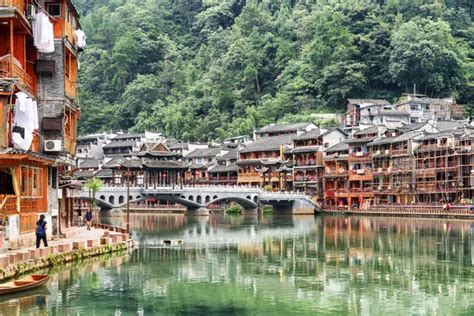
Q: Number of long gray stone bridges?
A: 1